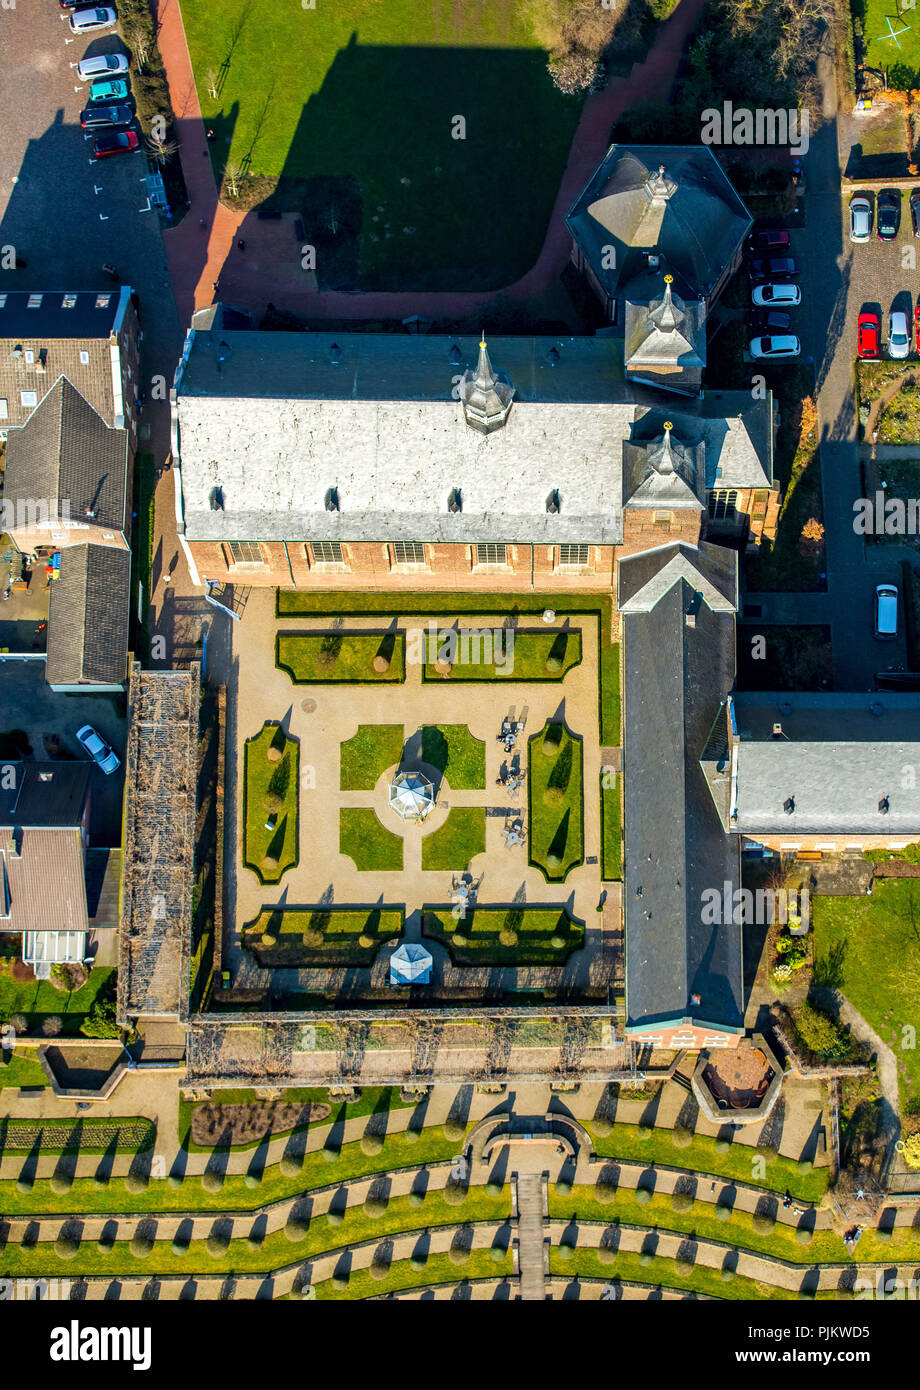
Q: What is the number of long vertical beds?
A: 2